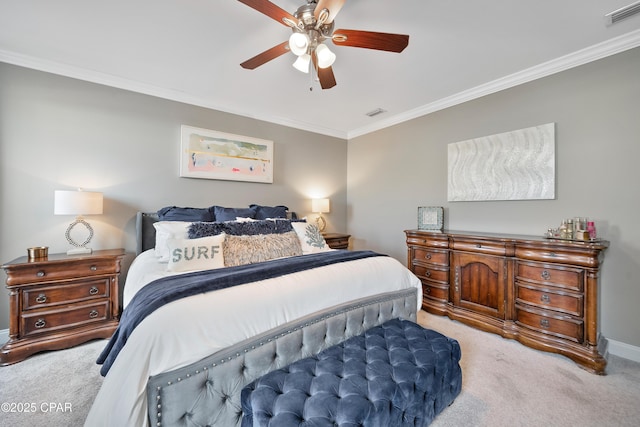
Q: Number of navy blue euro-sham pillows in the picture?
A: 3